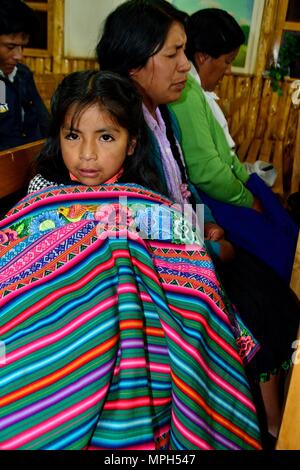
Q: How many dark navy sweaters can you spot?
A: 1